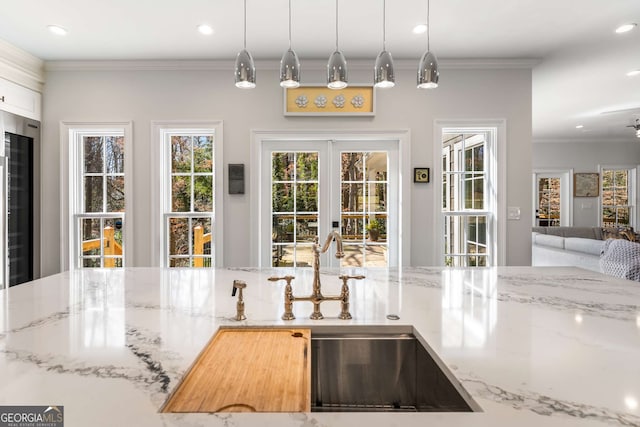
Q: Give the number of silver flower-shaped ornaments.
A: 4